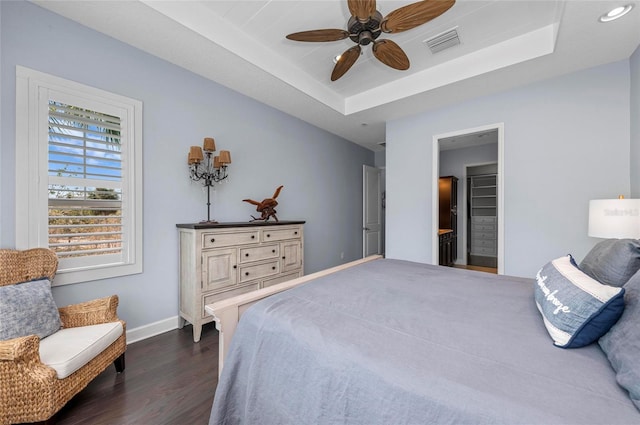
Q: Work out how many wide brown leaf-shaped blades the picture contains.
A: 5